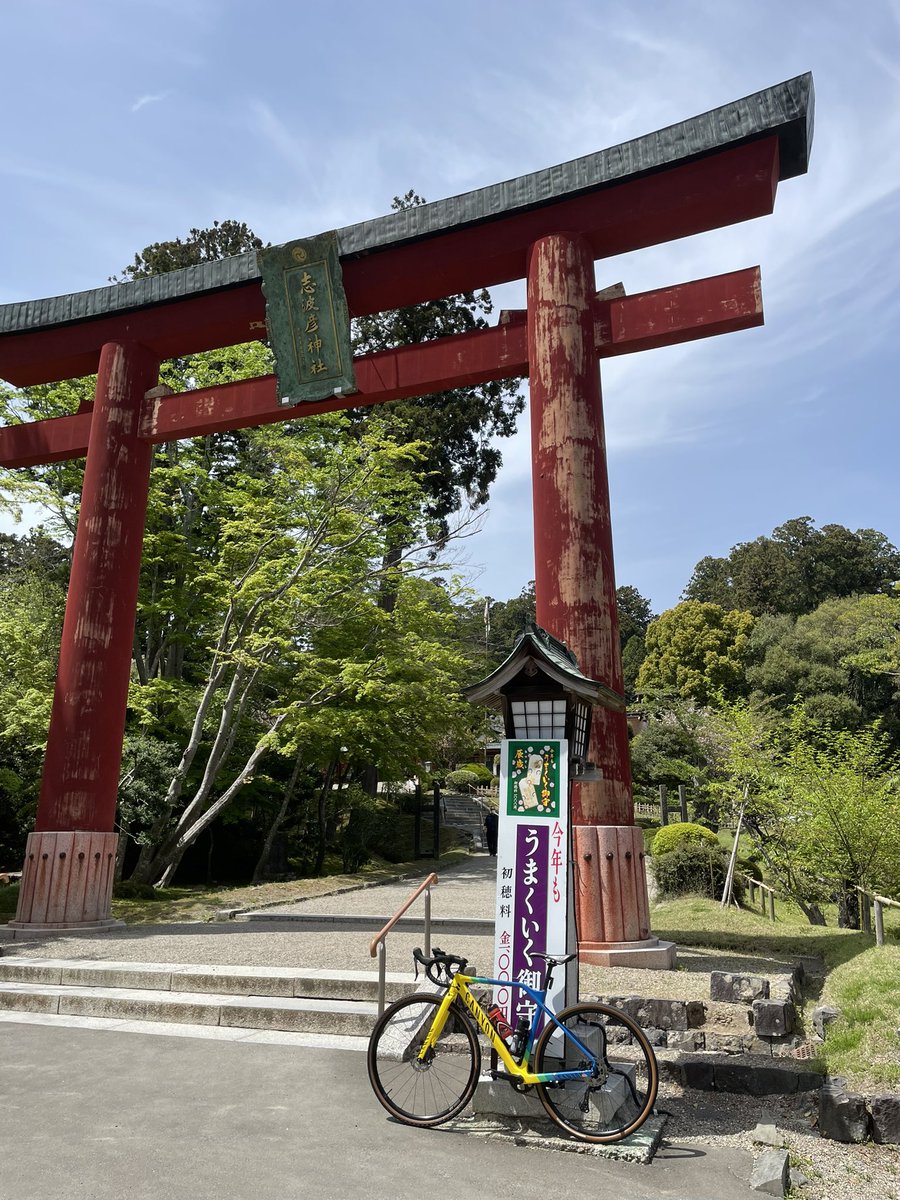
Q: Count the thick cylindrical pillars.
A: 2